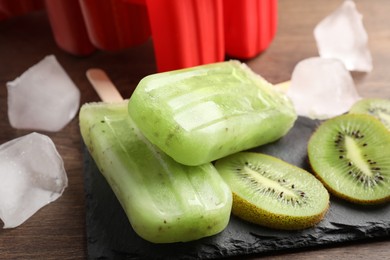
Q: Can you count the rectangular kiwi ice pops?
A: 2